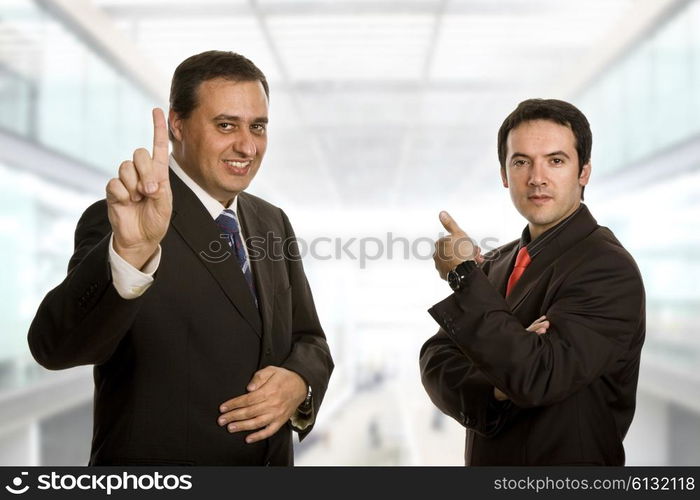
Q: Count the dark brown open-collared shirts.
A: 0